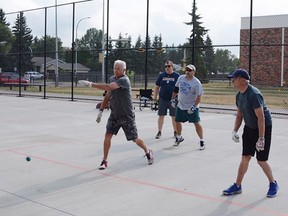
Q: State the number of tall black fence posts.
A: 7